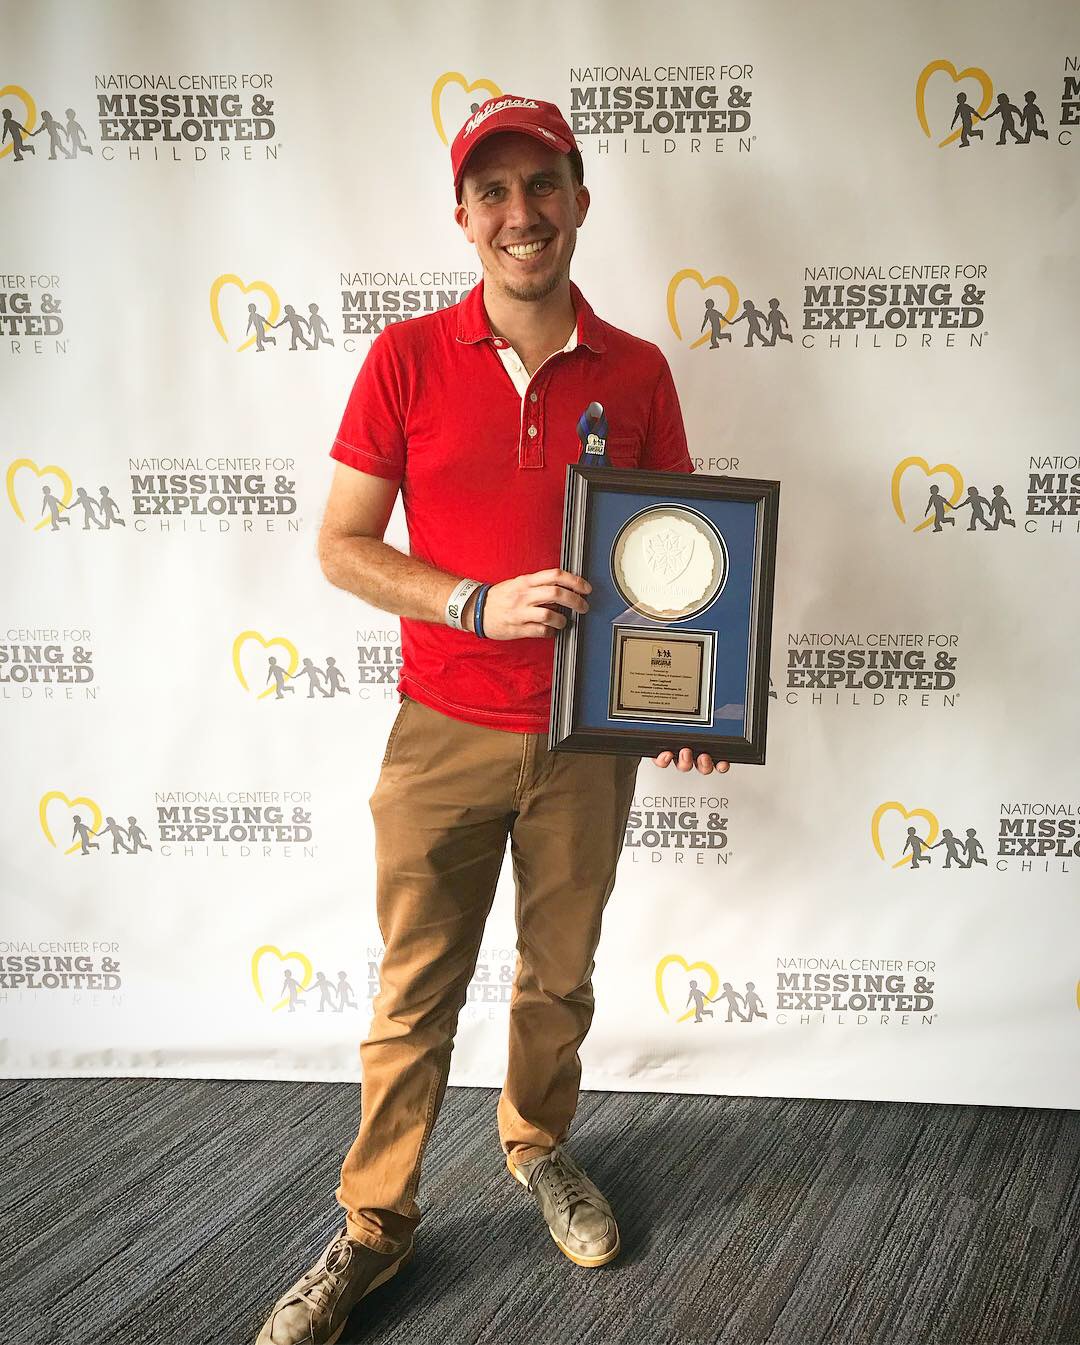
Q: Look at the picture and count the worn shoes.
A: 2